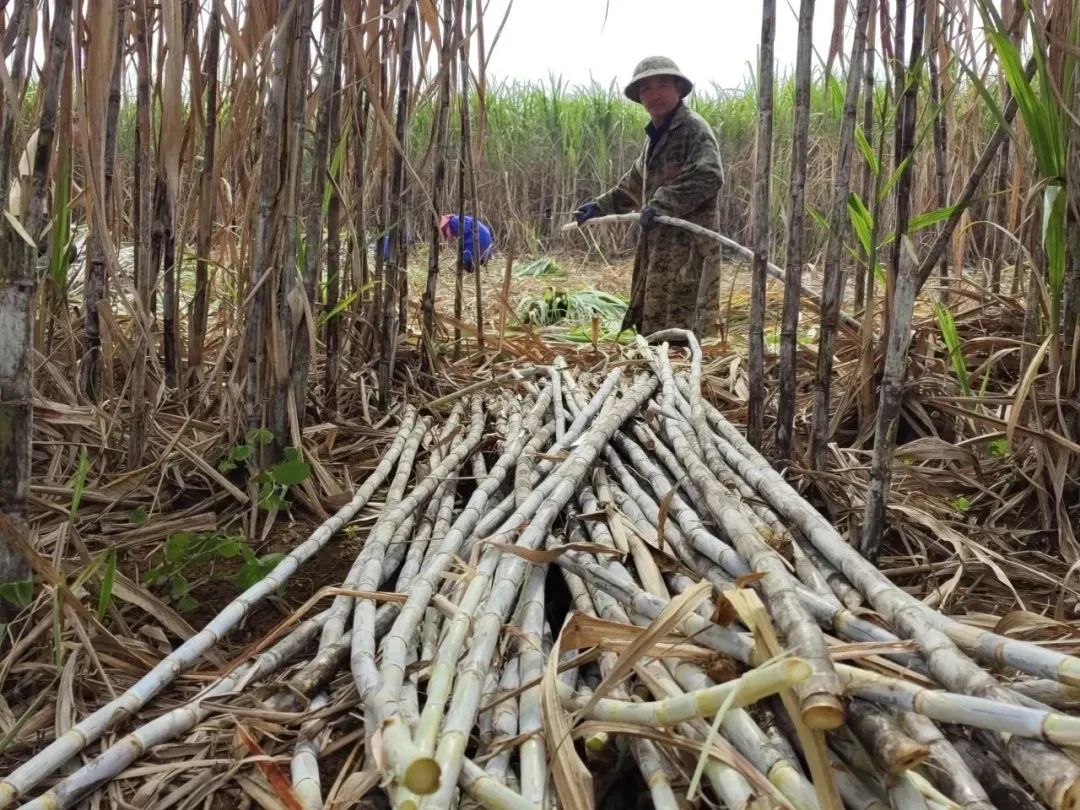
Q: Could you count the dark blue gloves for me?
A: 2